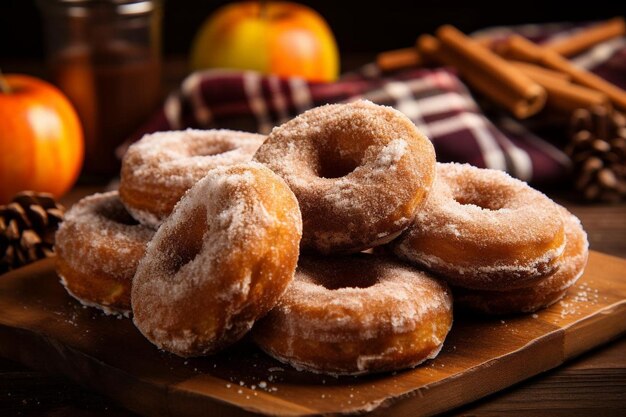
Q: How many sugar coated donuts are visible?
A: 7